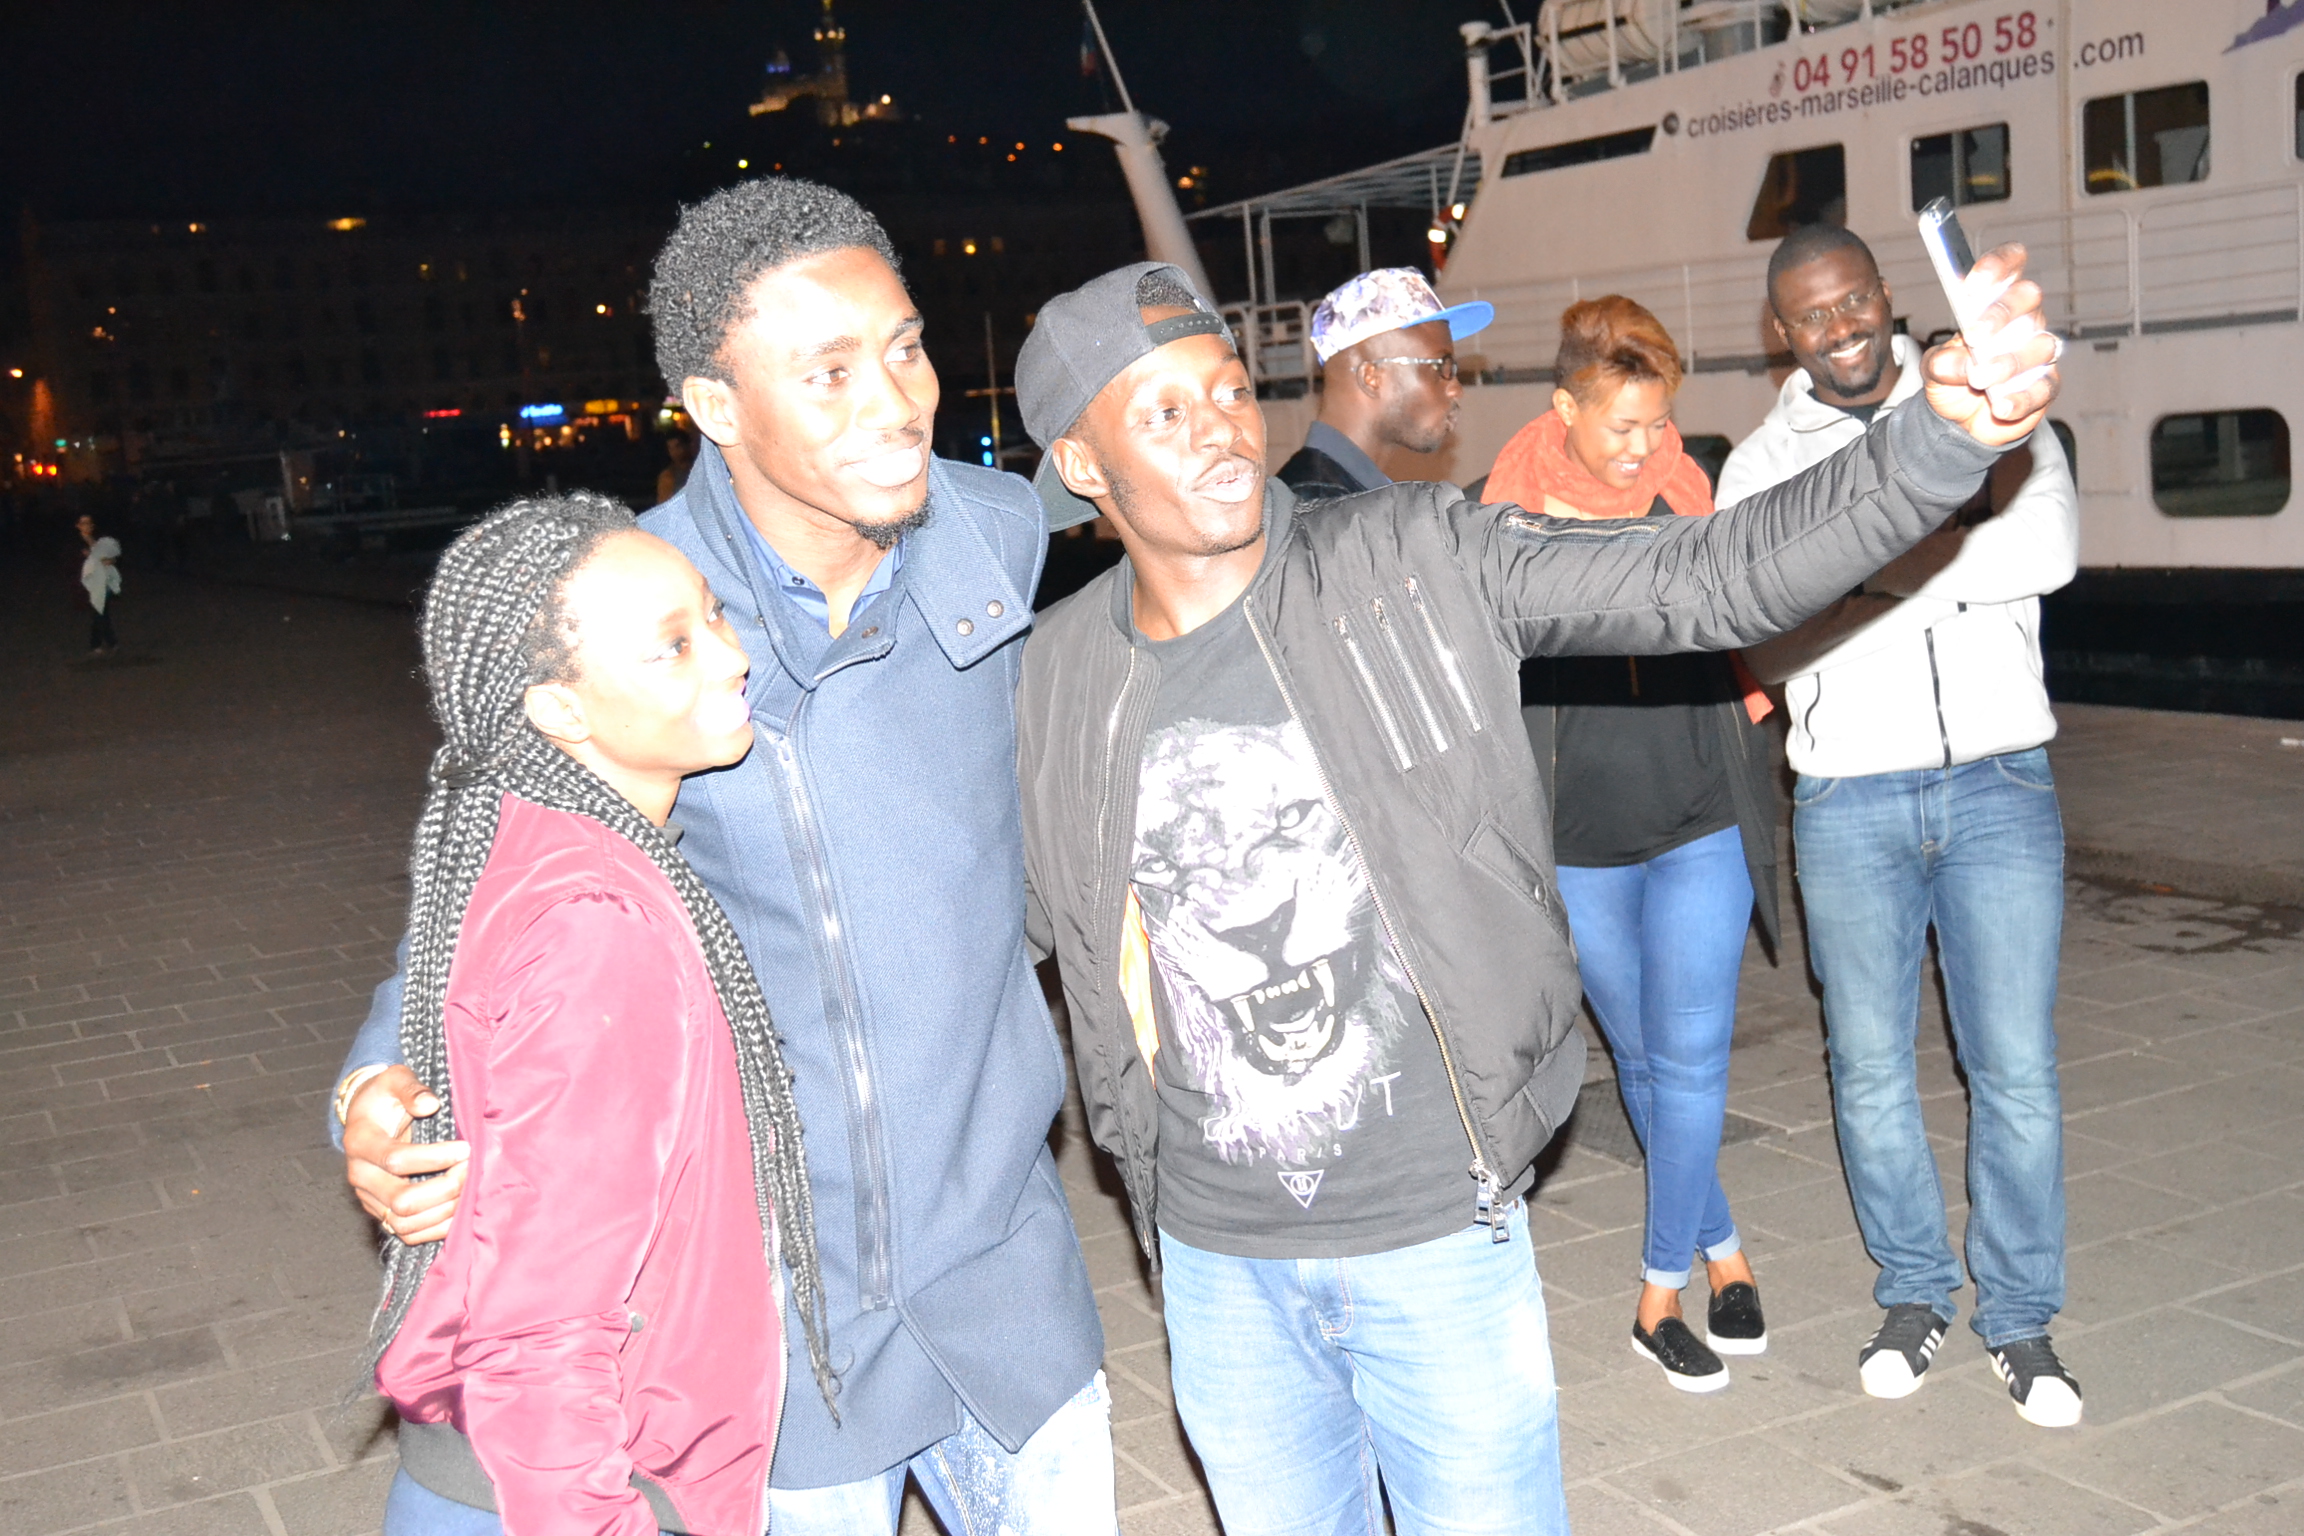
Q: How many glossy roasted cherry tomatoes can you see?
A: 0